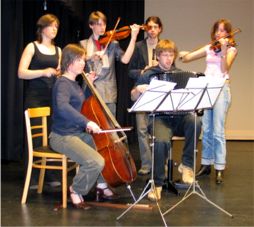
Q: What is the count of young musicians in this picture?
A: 6